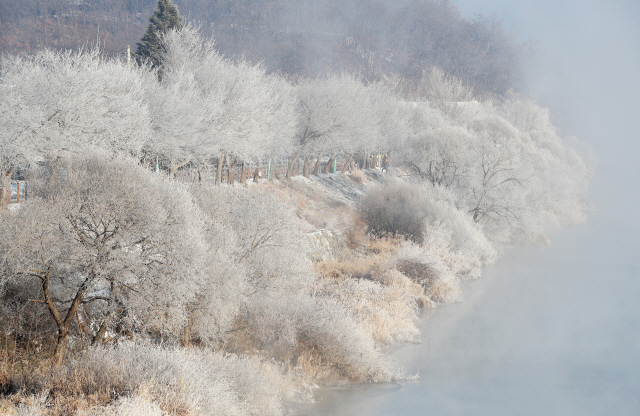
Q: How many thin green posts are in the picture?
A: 4